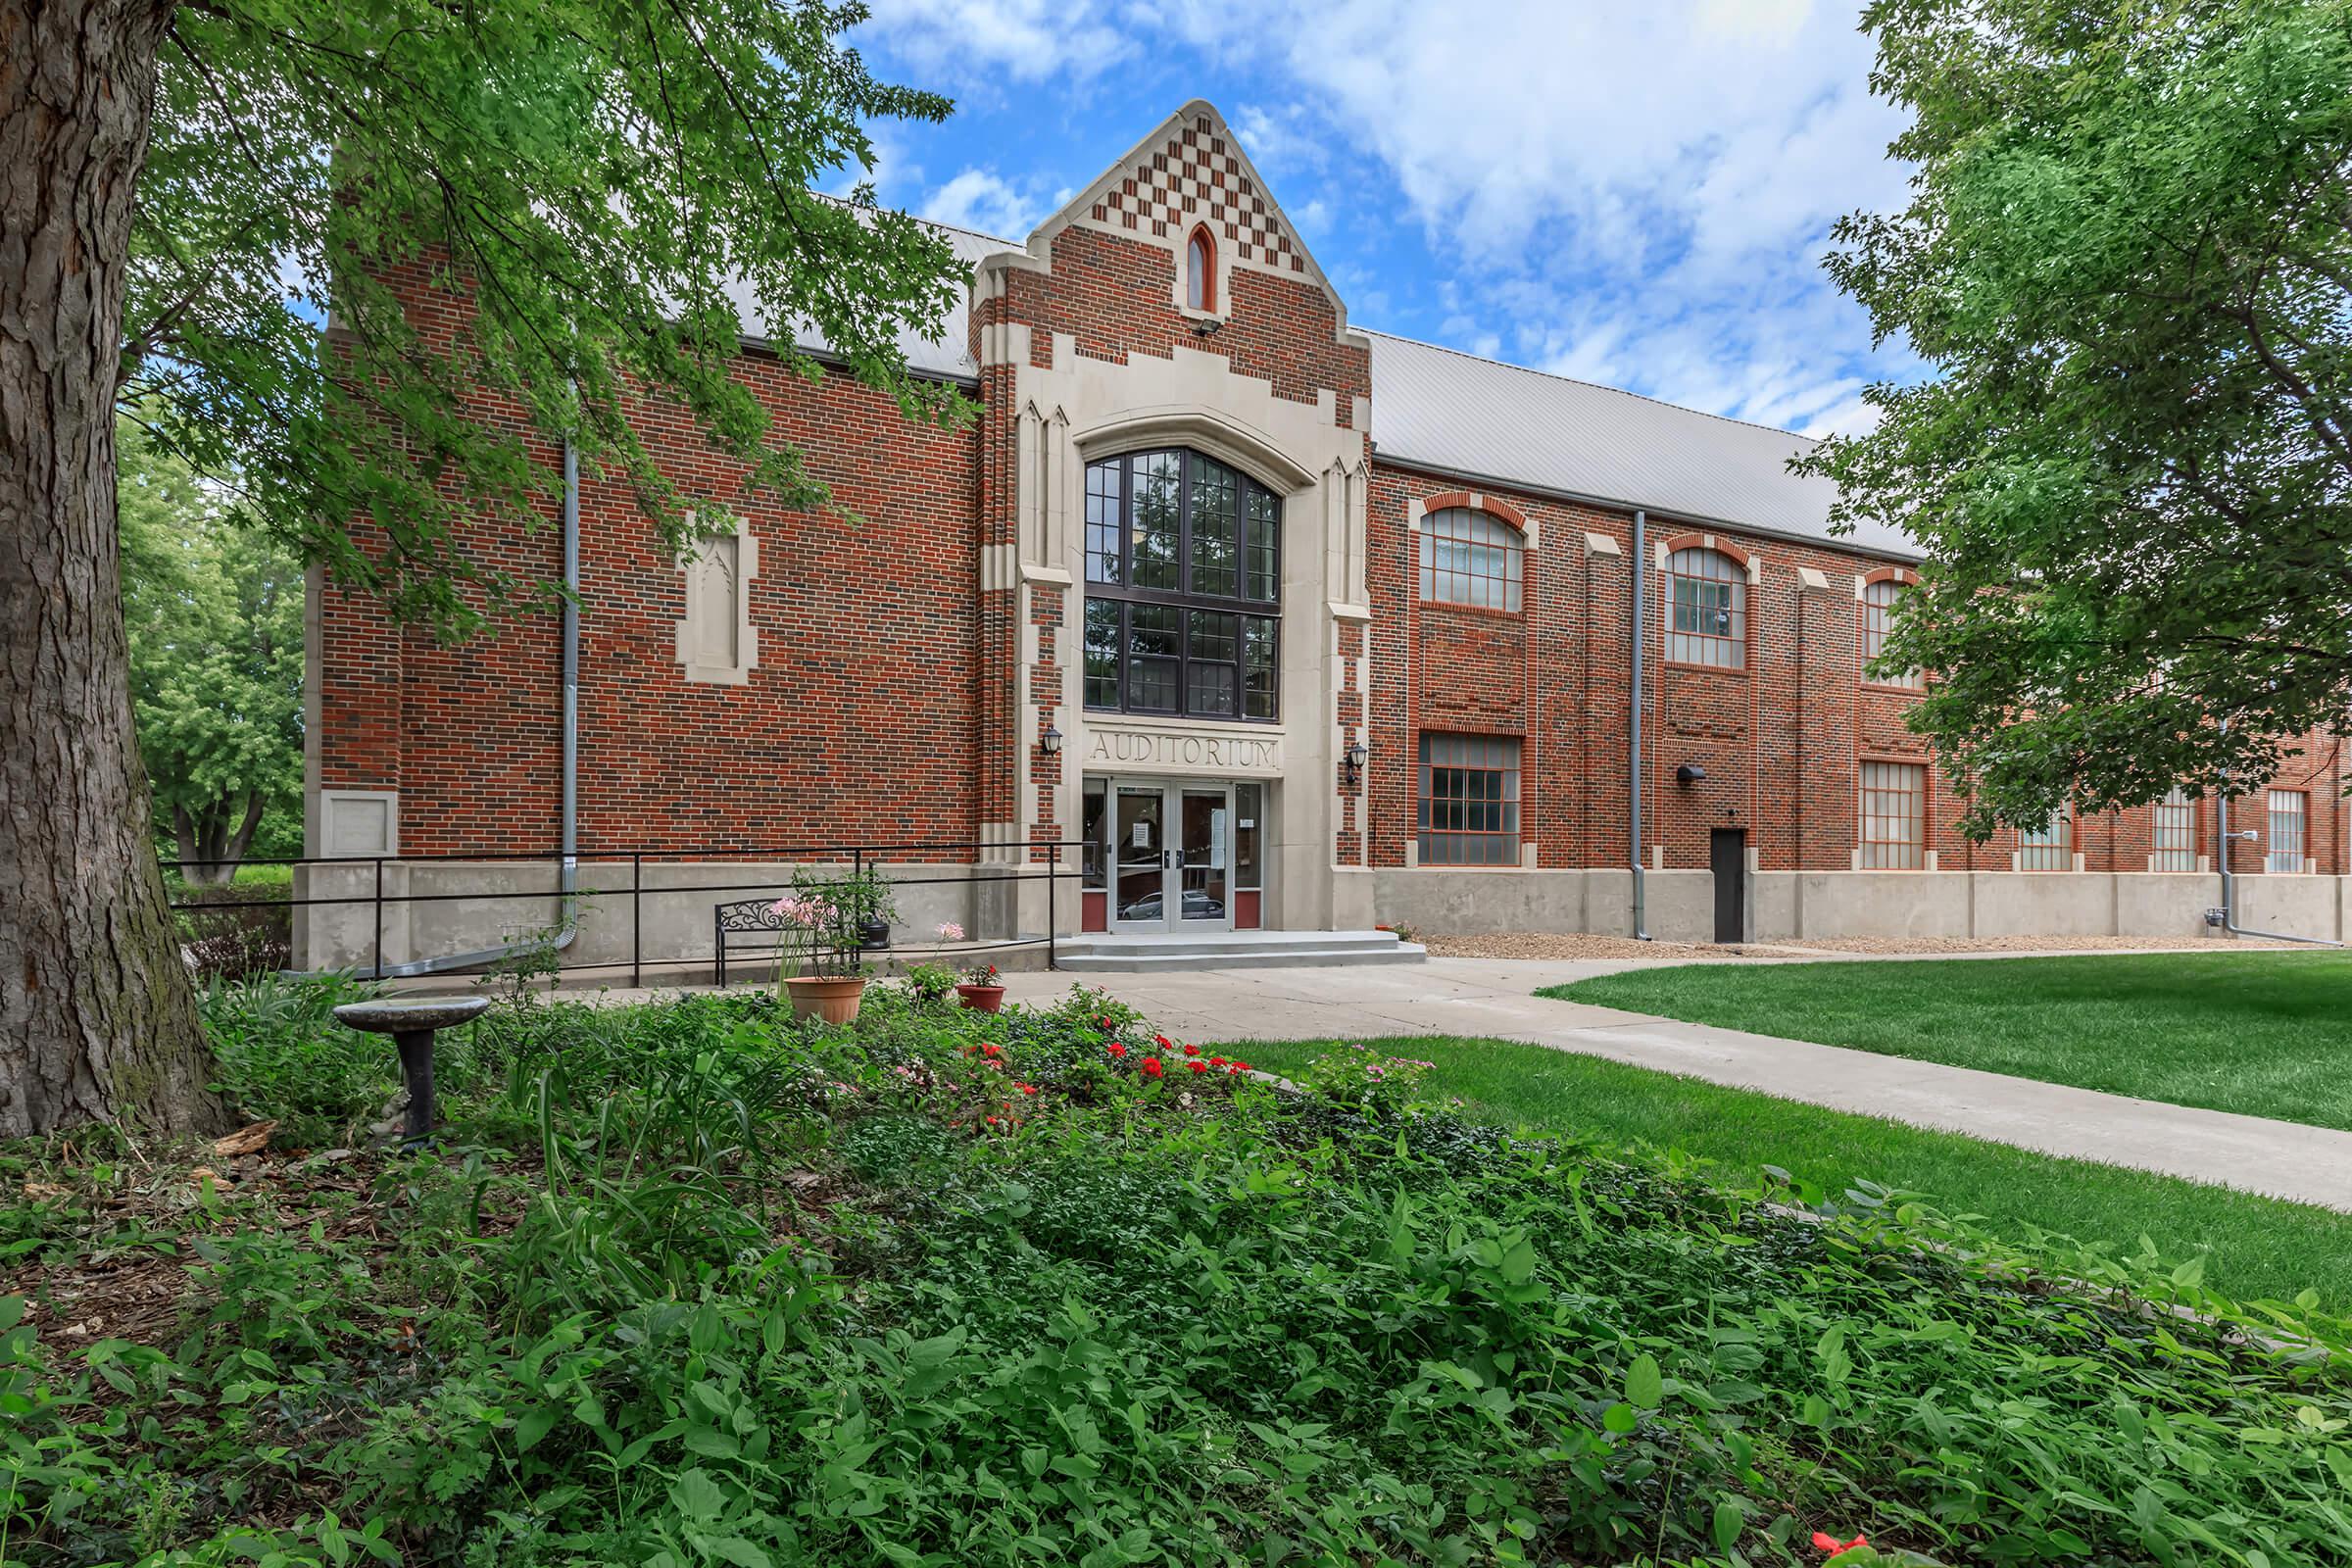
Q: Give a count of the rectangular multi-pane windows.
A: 5